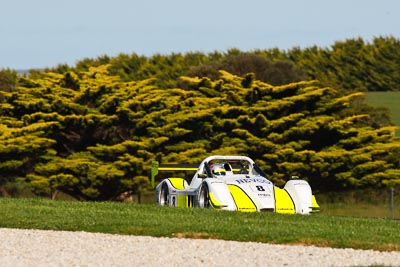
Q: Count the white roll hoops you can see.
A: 1